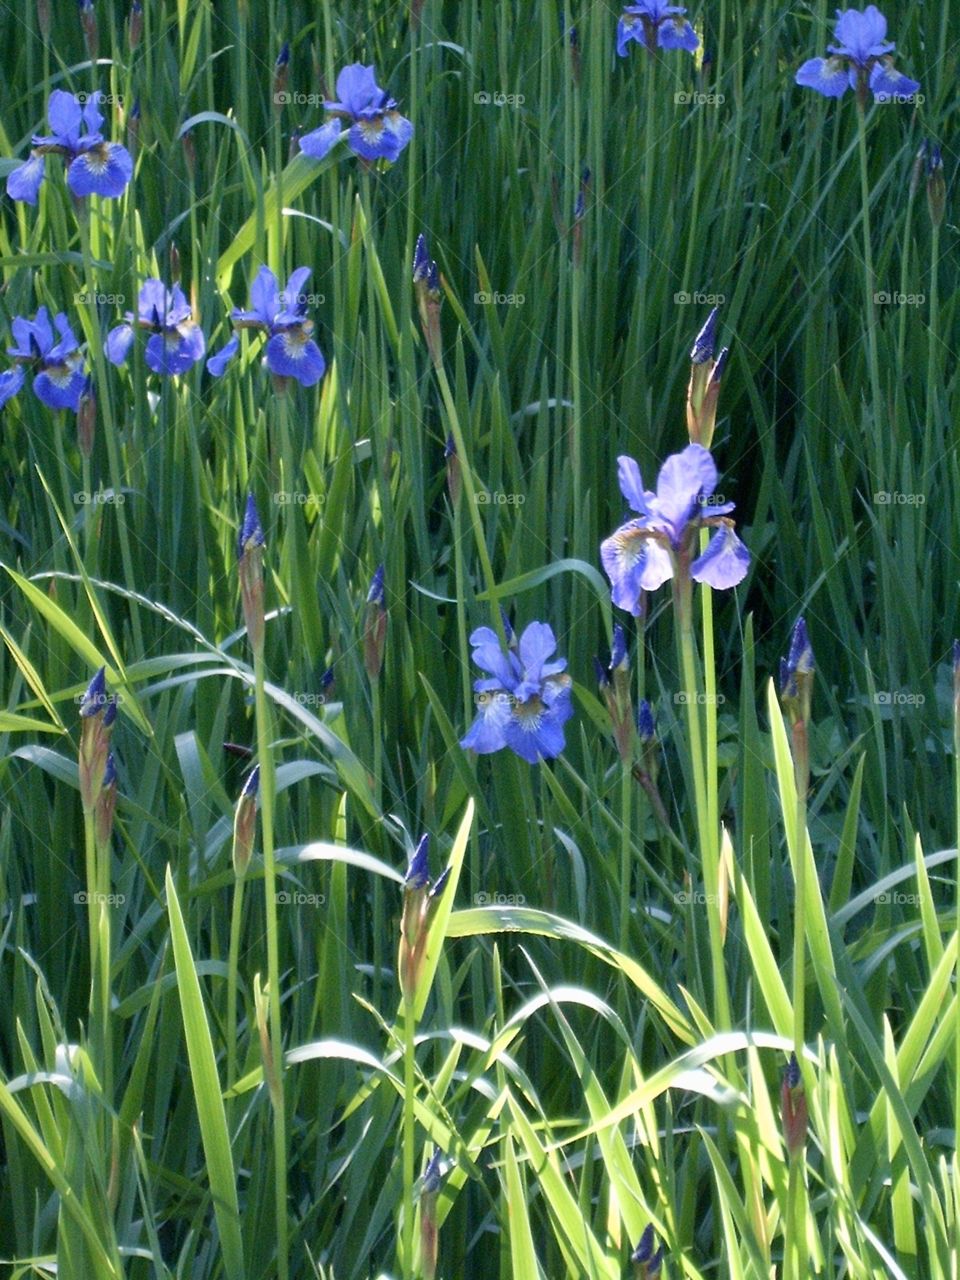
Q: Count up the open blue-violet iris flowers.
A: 9